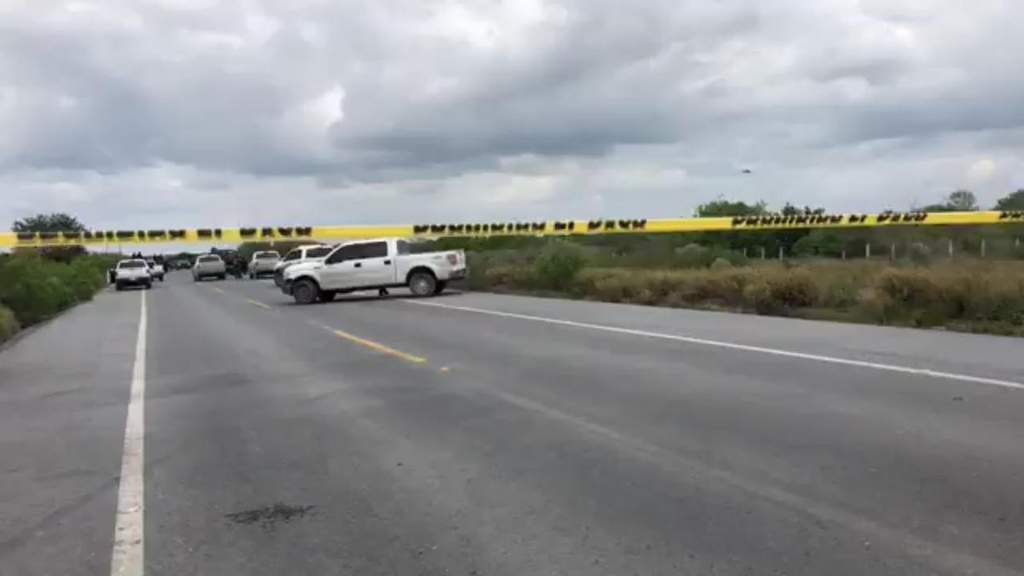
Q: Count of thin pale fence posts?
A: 9